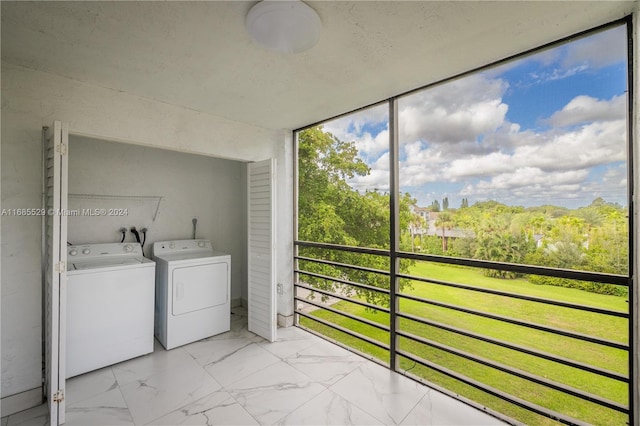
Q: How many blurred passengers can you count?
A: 0